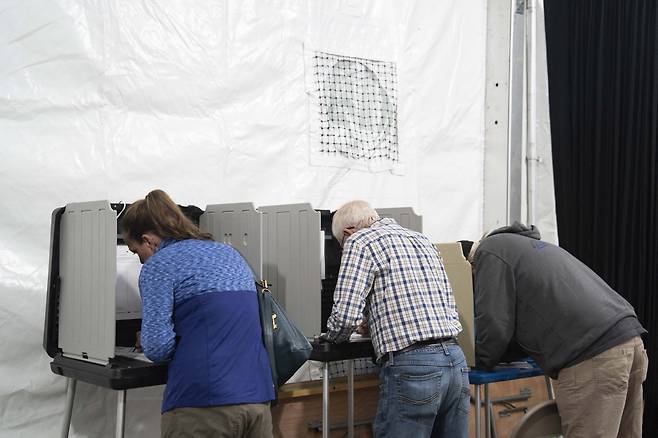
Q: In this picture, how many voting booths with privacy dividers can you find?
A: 3